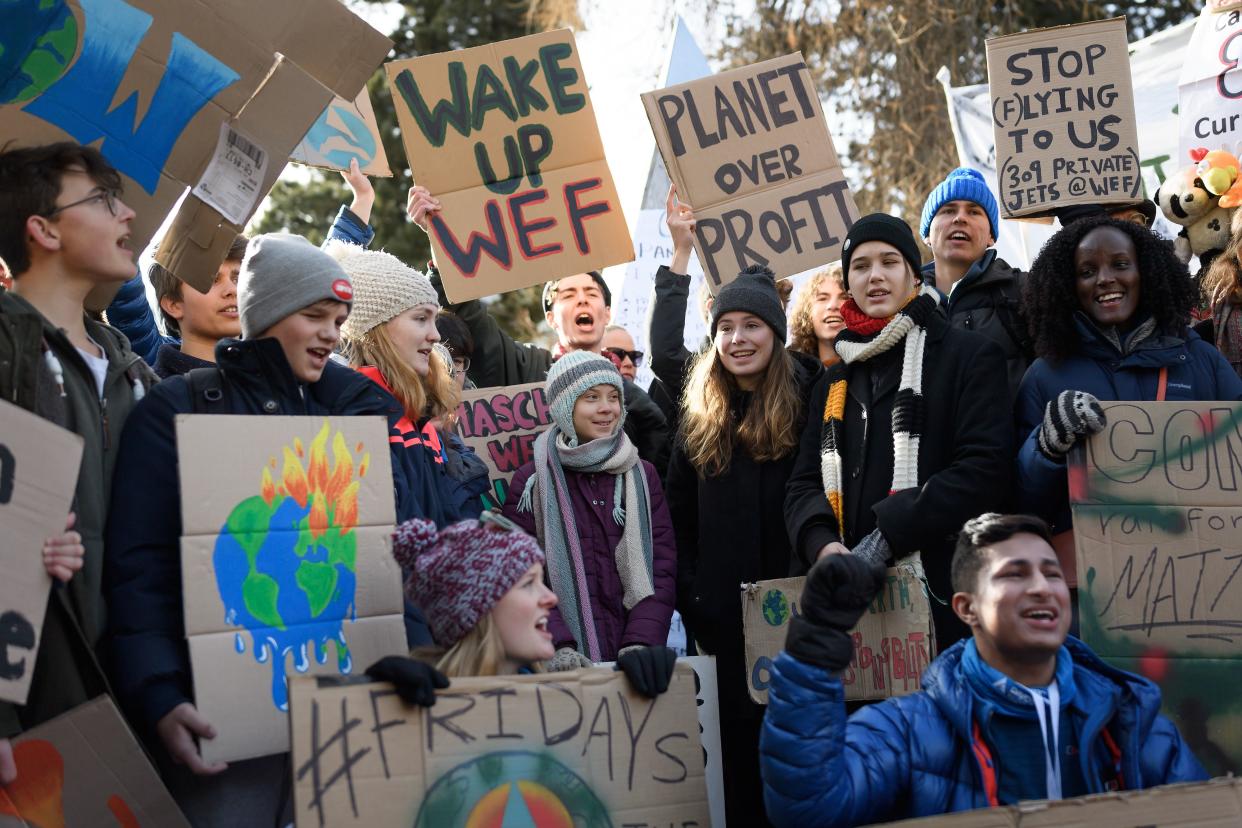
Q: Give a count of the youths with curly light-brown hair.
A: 1